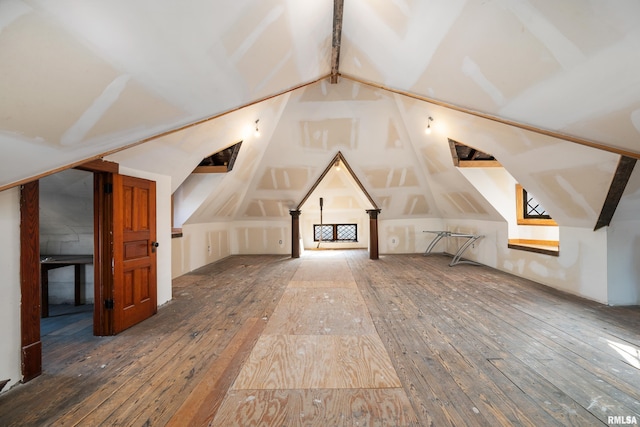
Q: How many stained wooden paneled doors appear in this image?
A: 1